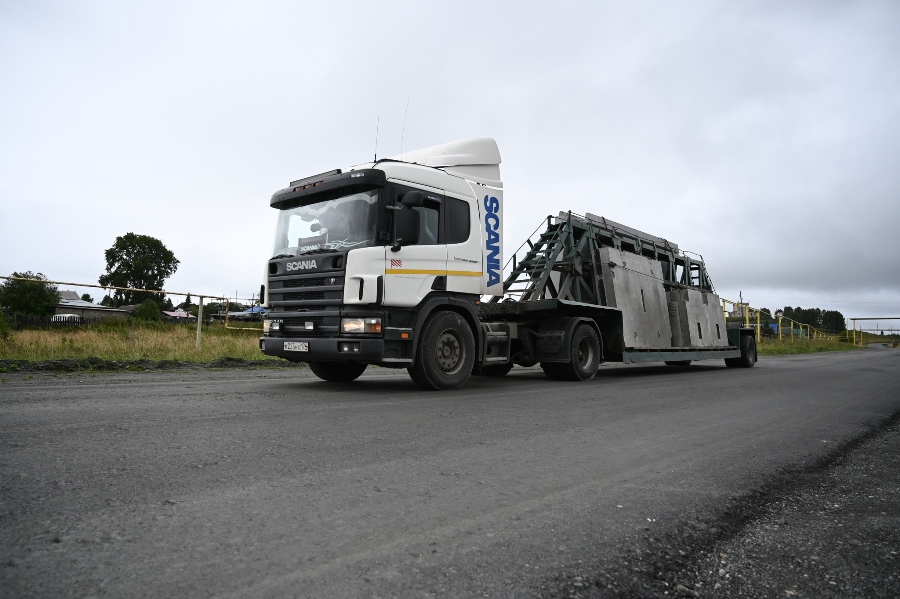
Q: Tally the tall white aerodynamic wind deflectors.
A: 1